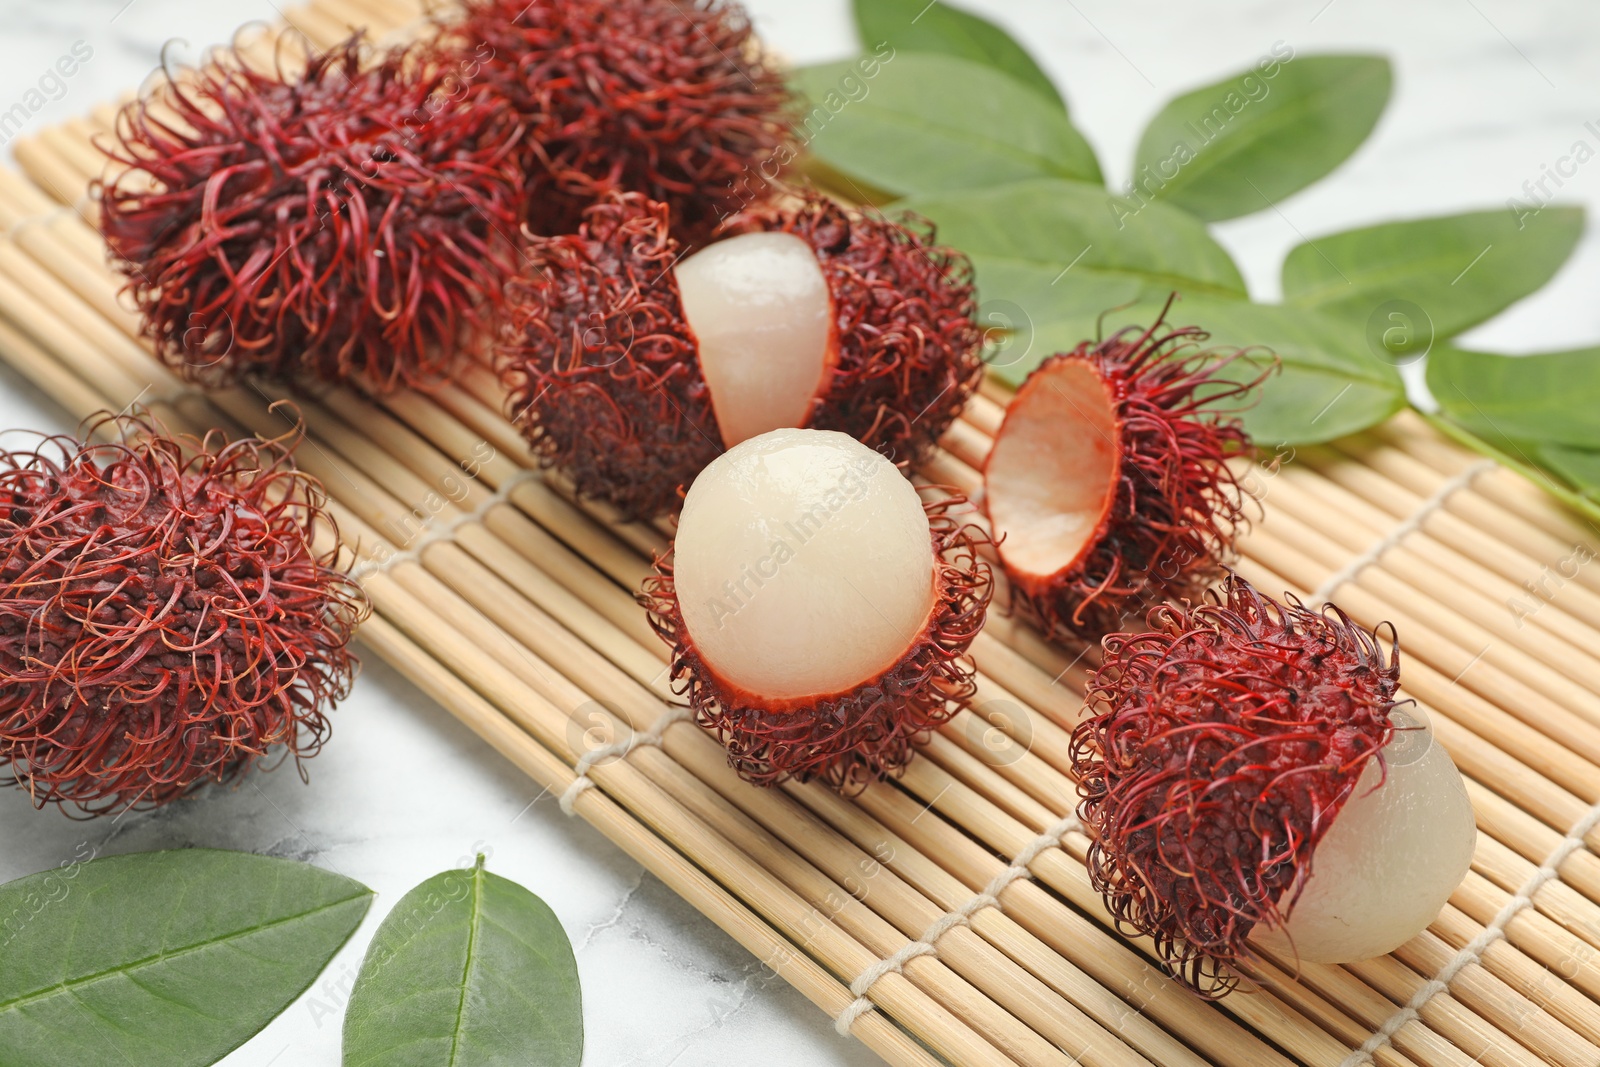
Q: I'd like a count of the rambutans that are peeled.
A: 3